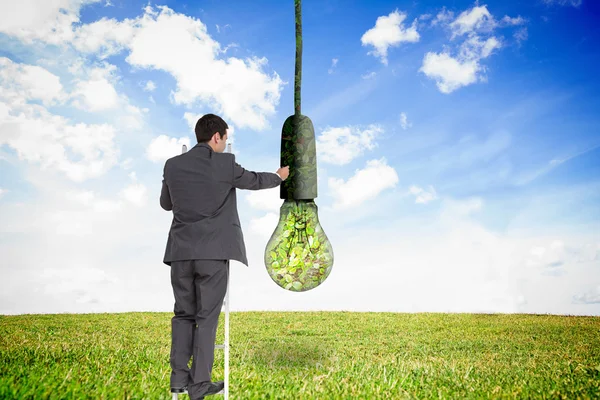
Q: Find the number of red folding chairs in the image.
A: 0